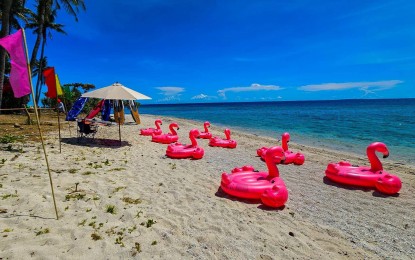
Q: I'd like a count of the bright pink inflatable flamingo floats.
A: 8